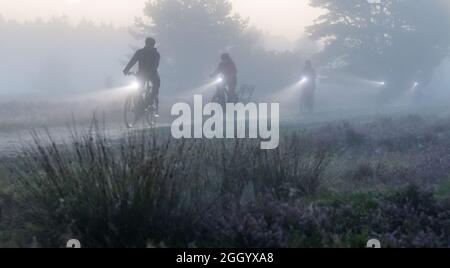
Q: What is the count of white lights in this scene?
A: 5